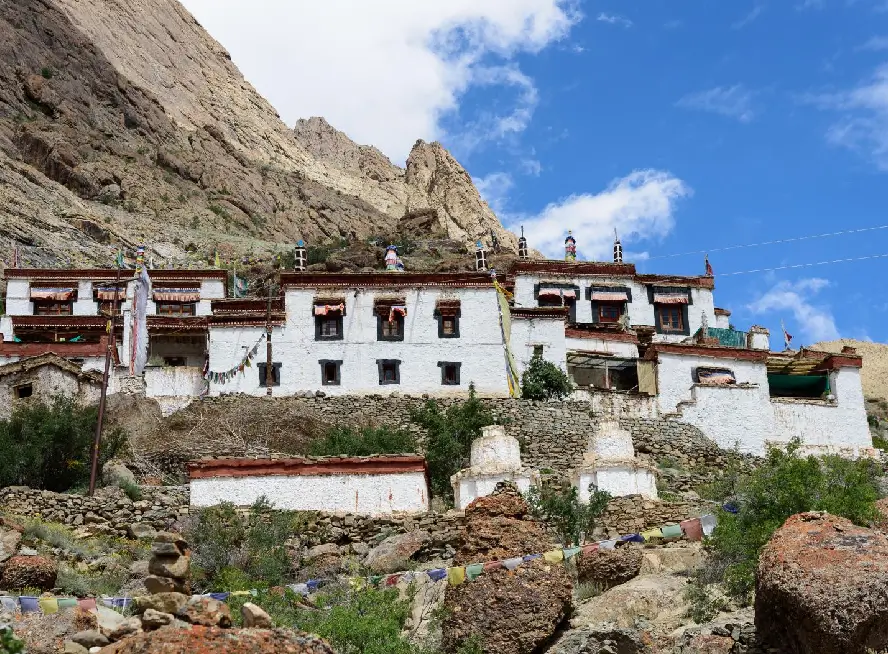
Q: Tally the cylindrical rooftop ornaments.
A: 6